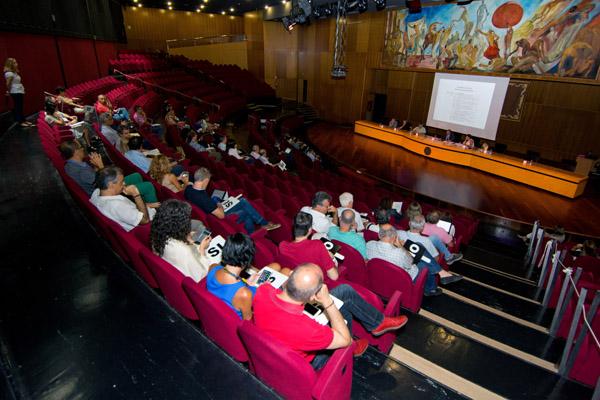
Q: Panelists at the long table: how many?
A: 6